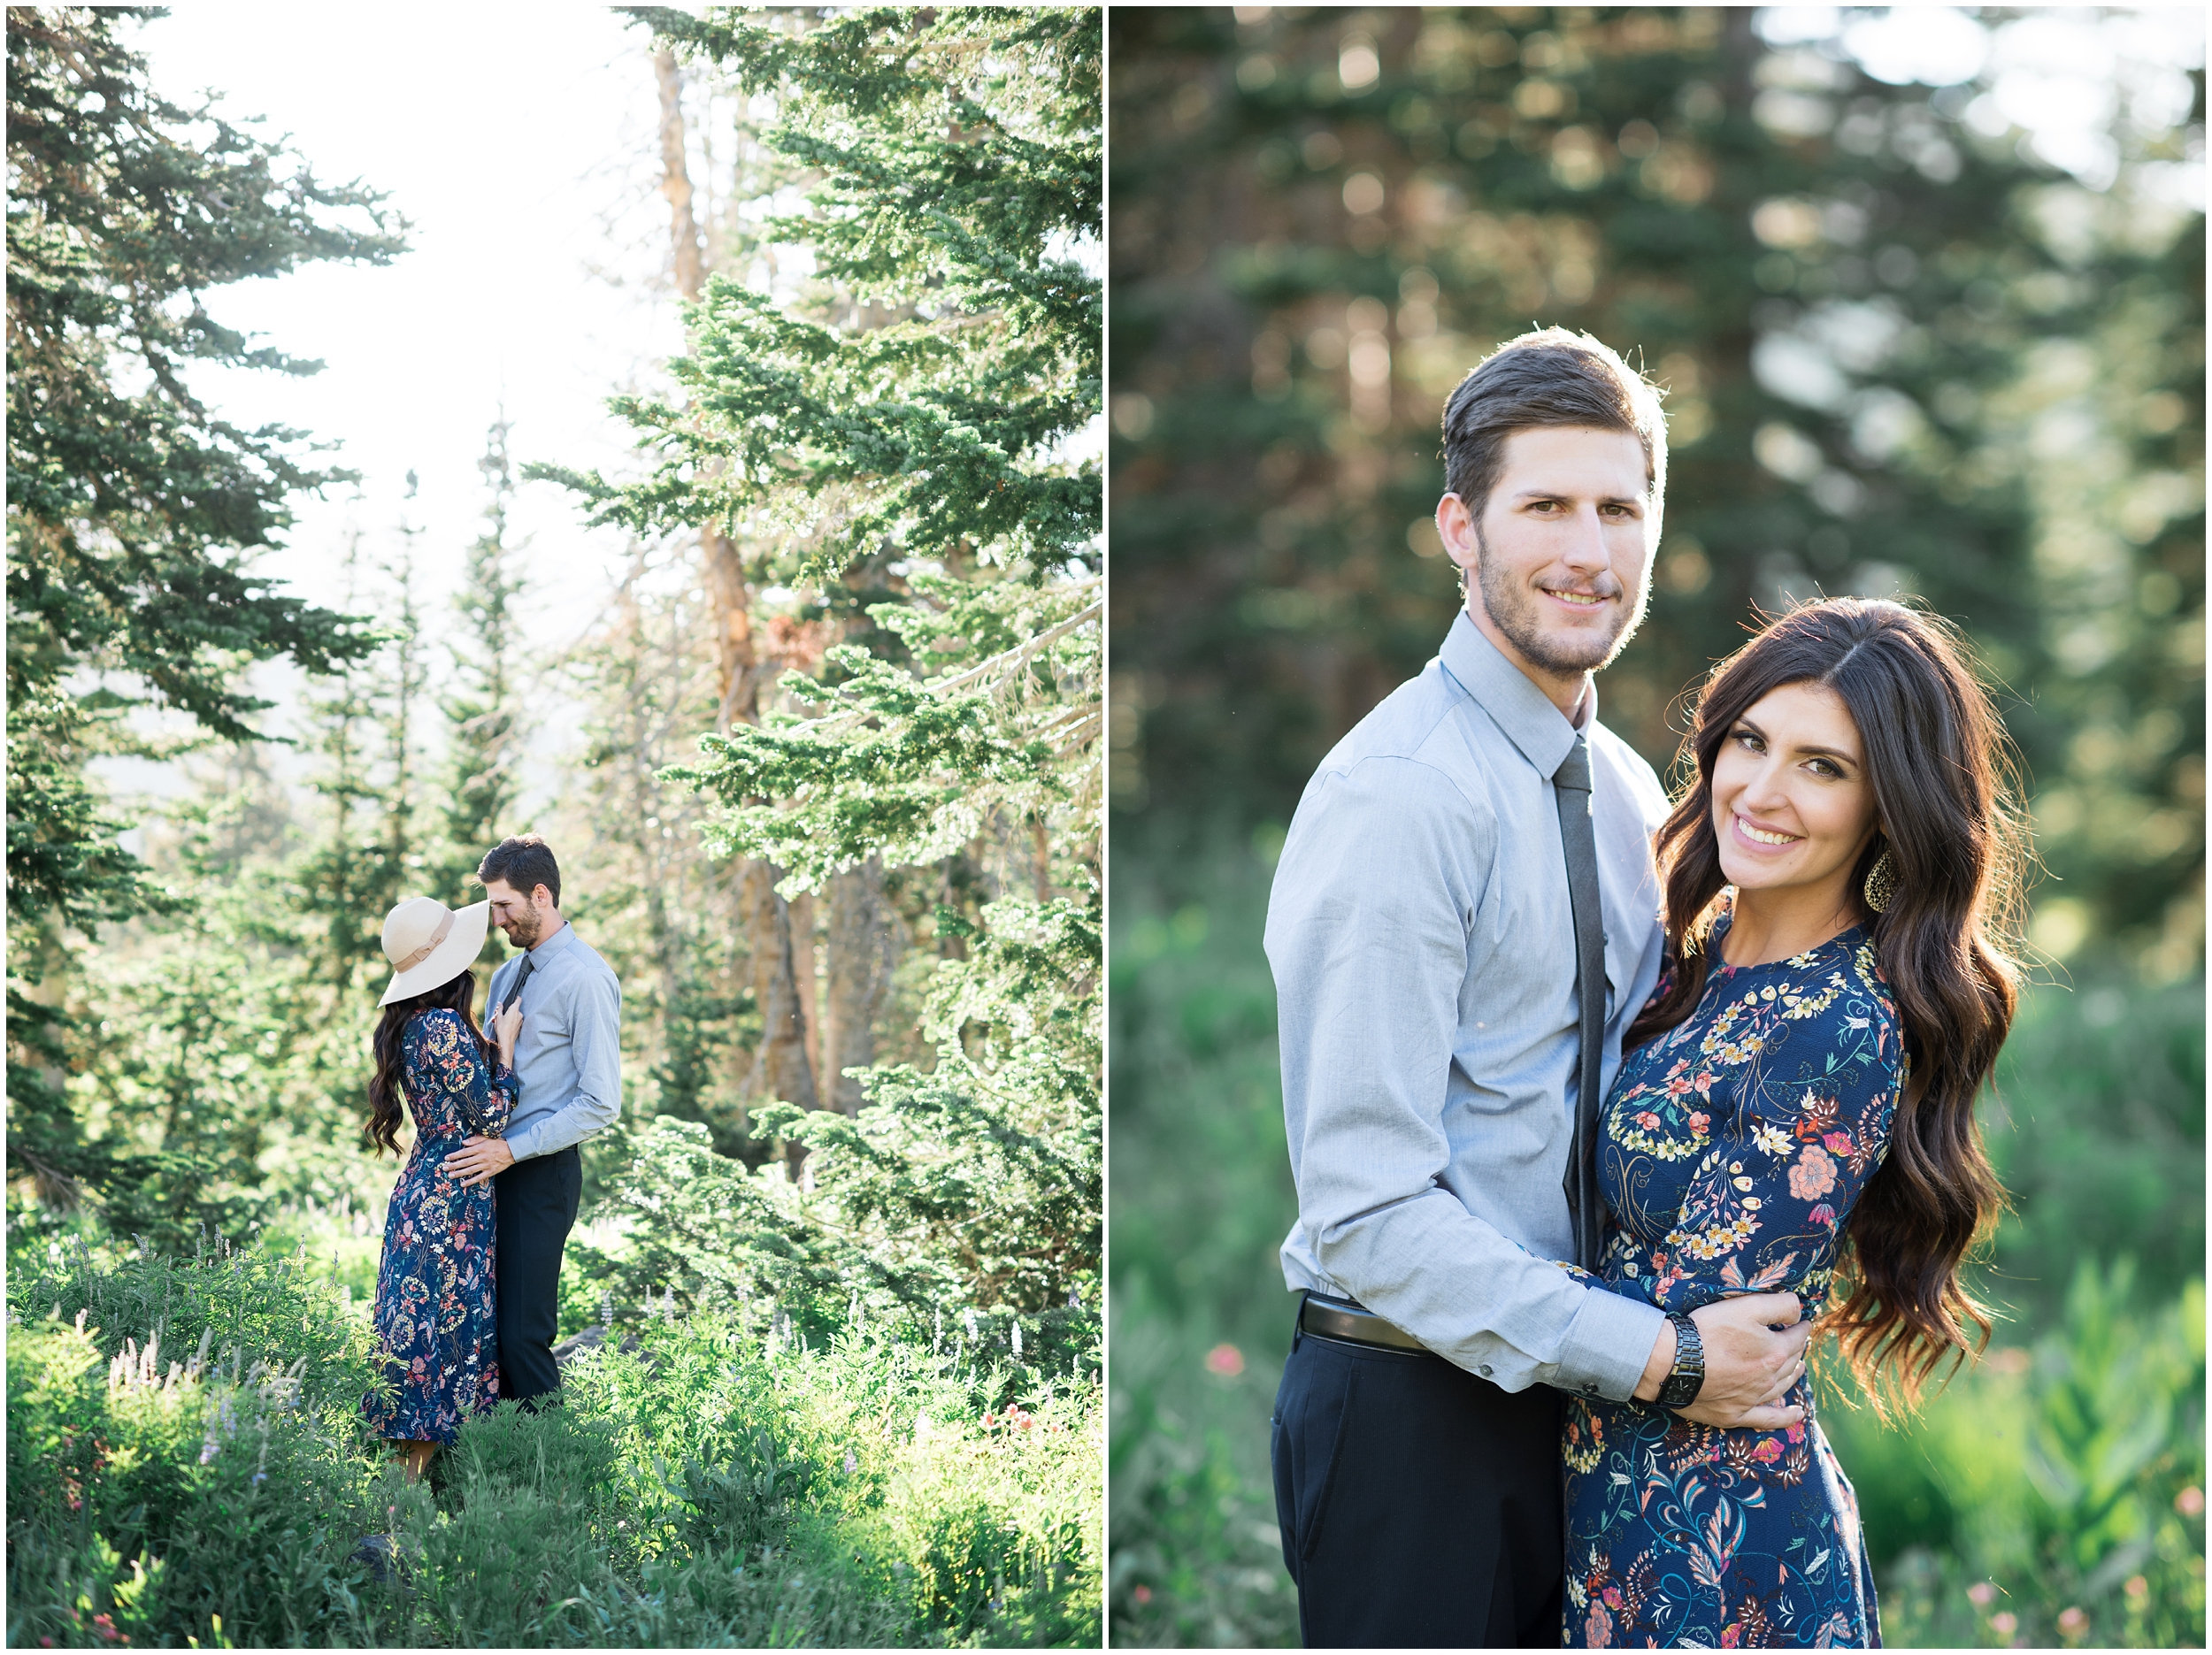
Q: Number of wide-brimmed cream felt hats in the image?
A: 1